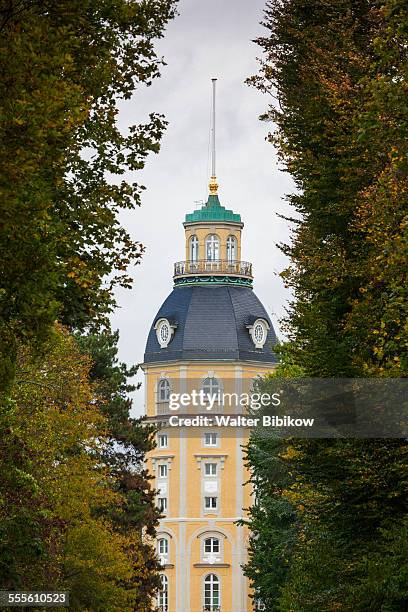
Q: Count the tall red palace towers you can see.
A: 0